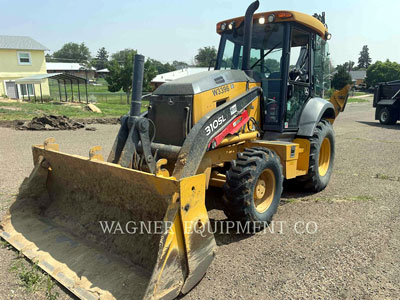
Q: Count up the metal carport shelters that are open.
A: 1